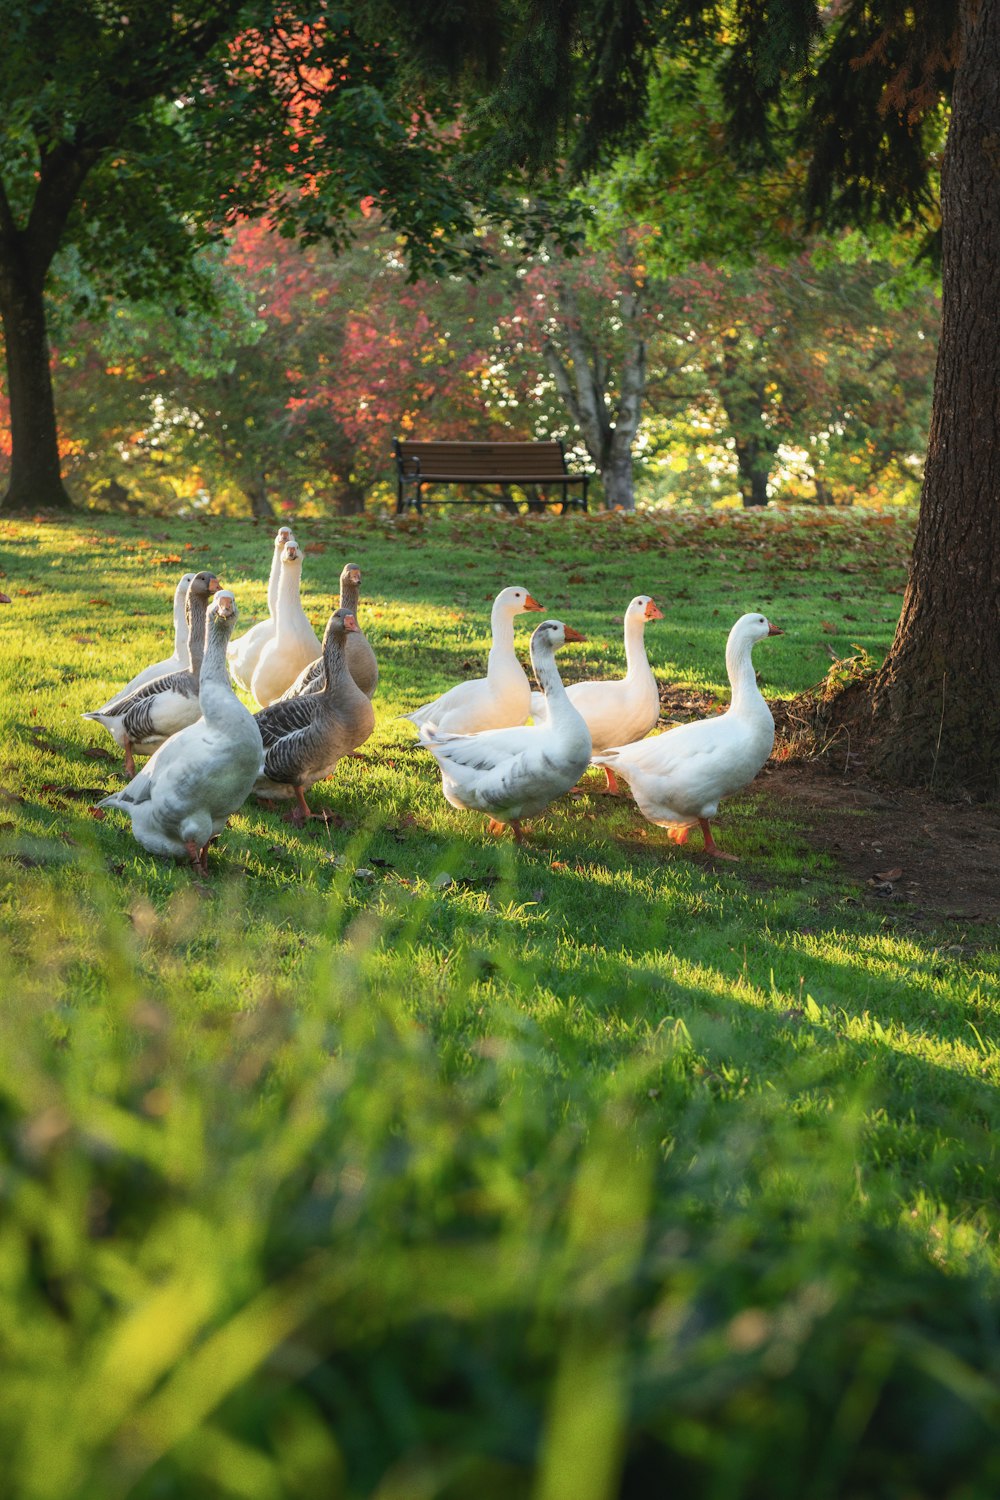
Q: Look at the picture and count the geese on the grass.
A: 11